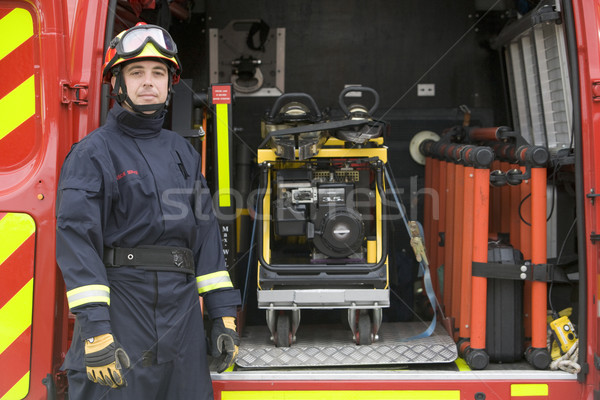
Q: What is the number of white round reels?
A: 1